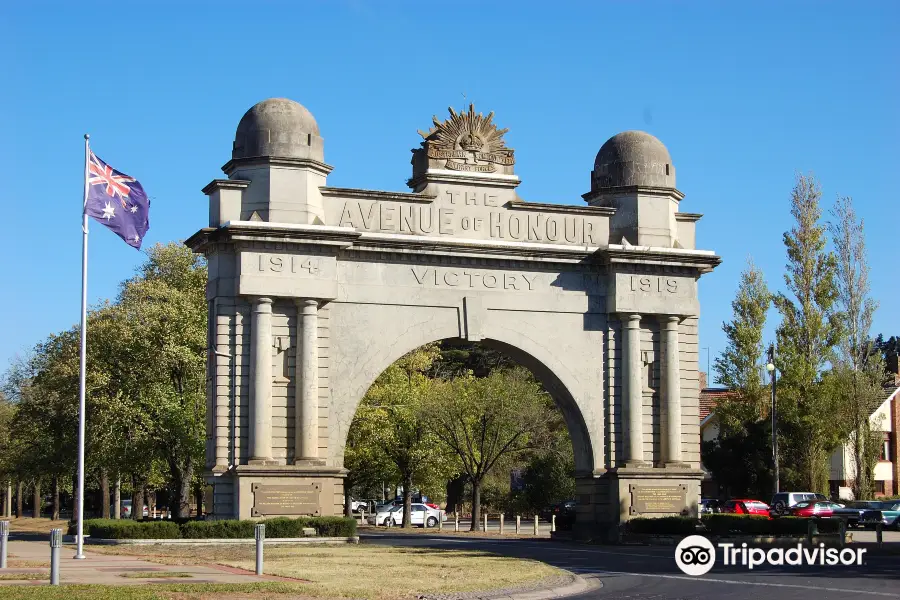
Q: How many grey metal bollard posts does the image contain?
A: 3